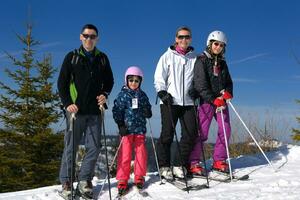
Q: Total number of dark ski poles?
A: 4